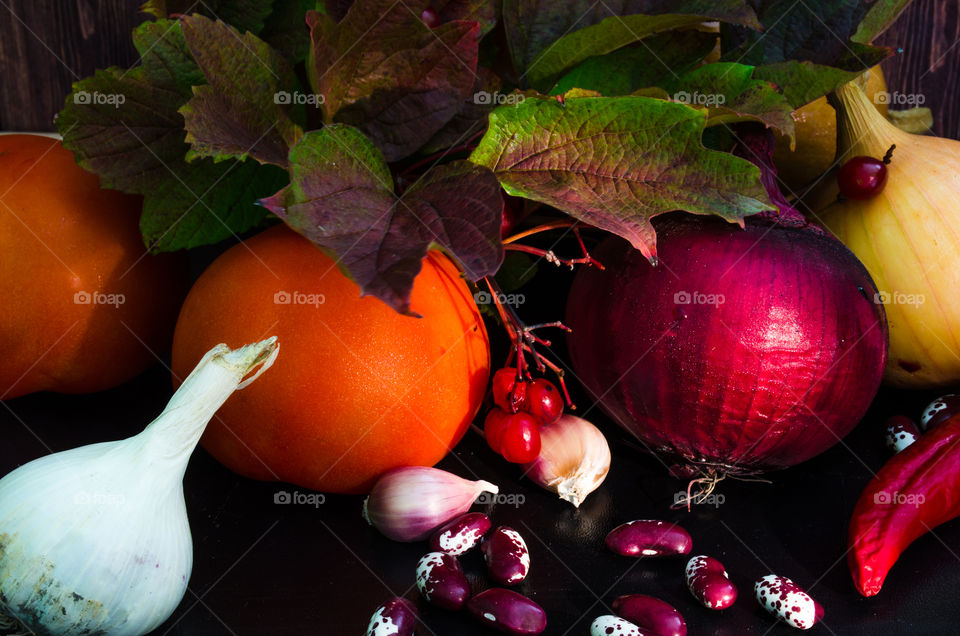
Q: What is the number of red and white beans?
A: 12